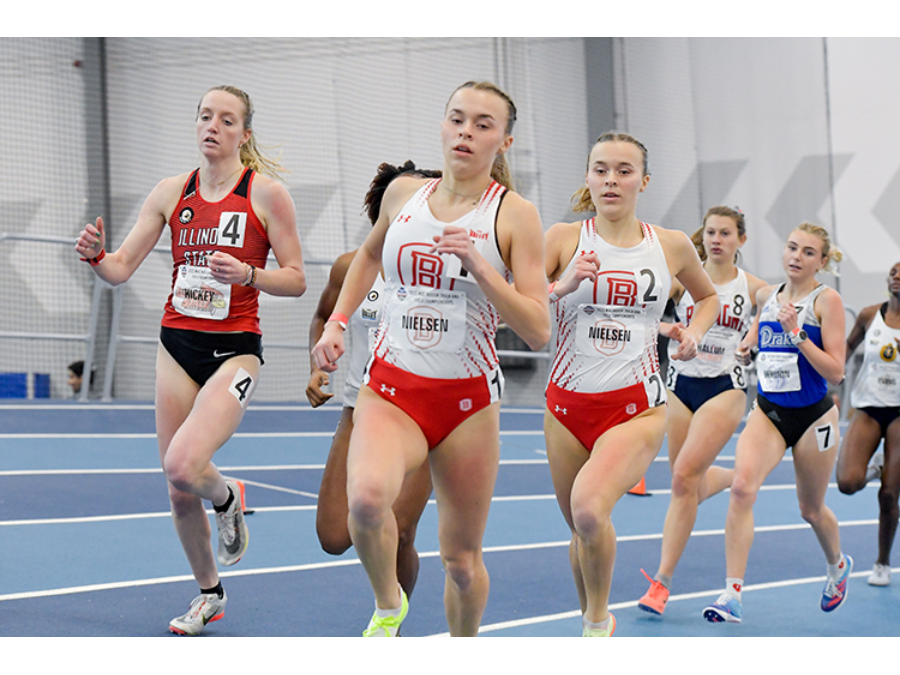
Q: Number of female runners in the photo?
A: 7